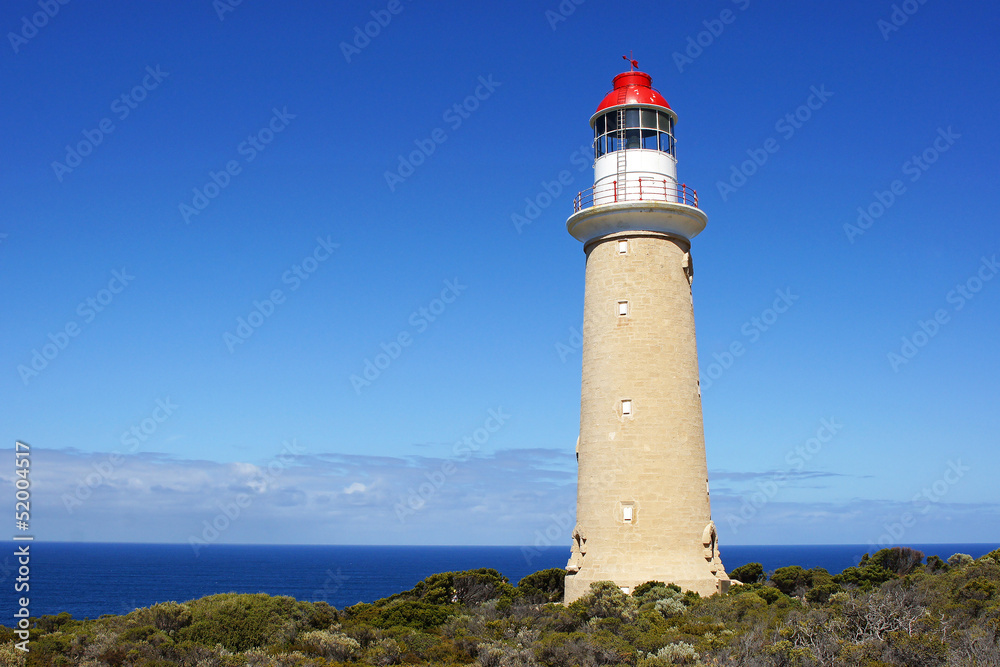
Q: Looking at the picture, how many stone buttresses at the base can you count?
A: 2